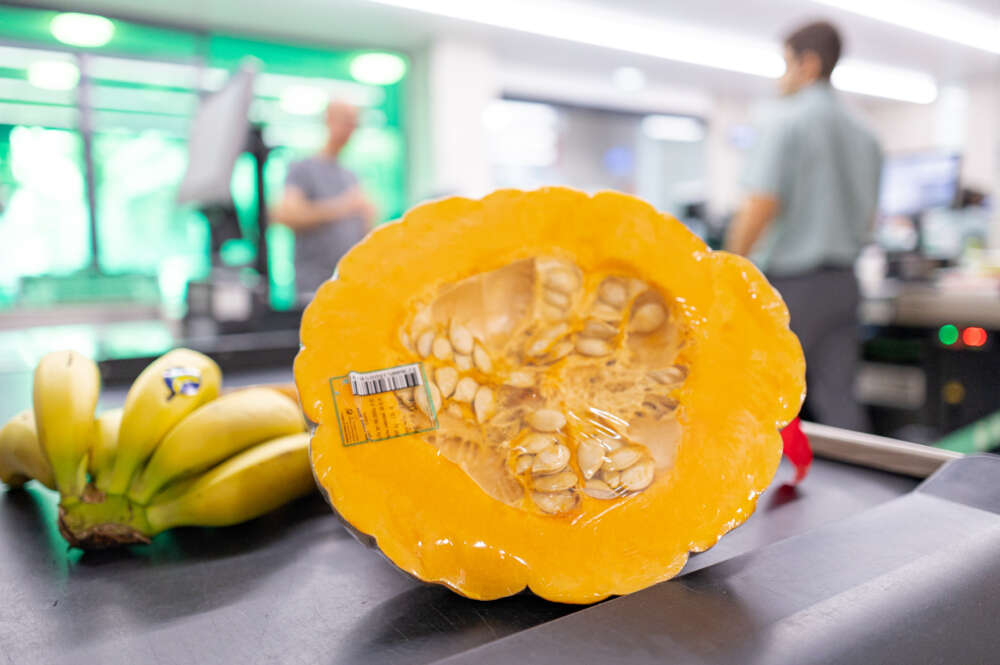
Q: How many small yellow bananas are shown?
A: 6